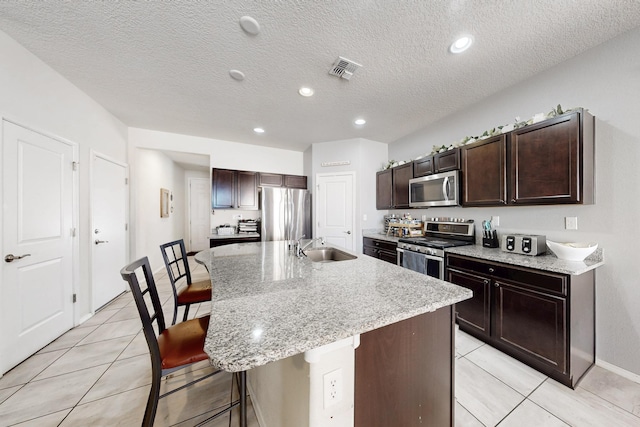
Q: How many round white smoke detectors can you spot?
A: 2